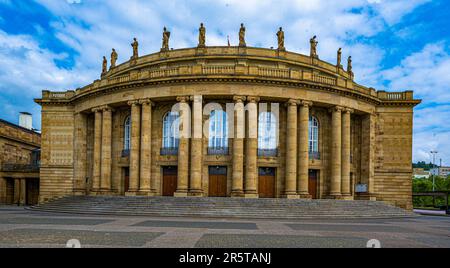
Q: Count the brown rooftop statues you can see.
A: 10